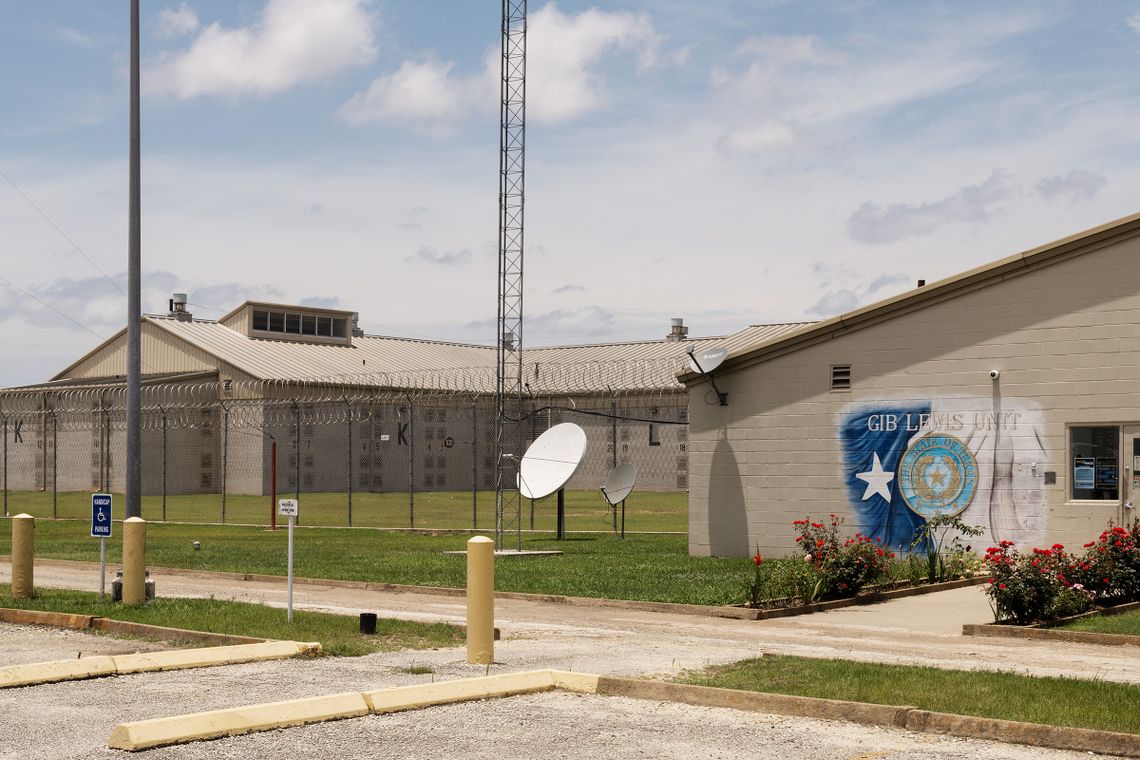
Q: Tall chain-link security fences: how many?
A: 1